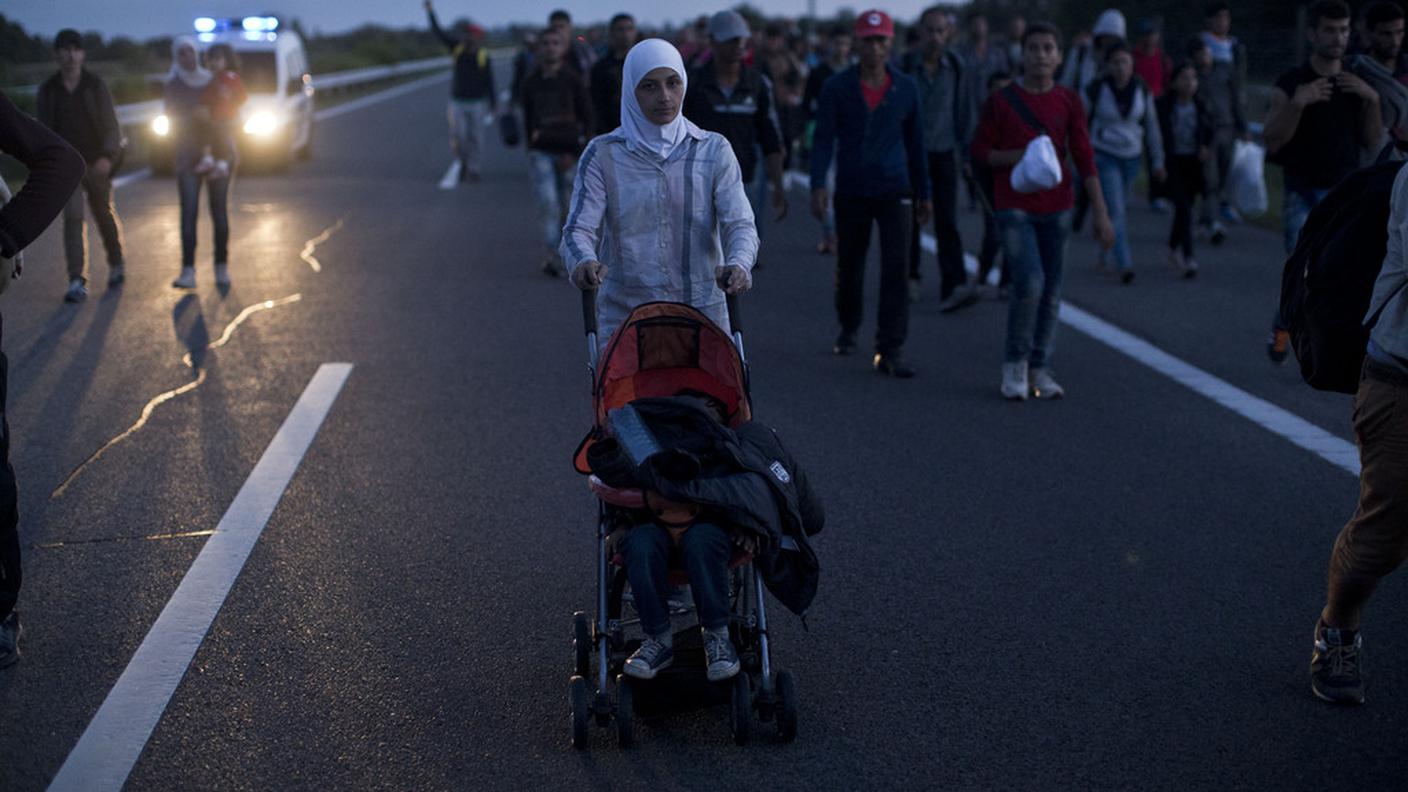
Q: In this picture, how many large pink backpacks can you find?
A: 0